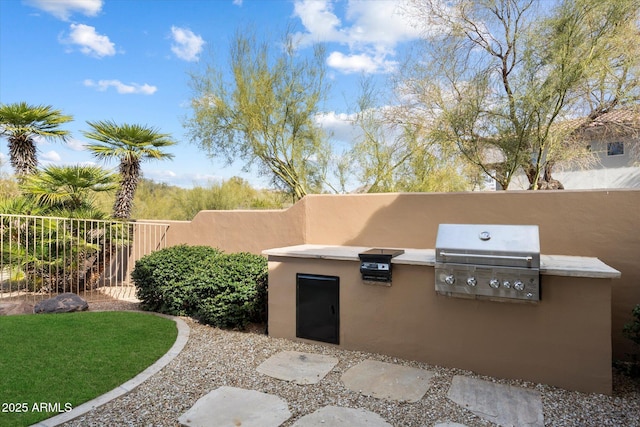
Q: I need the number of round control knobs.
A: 5